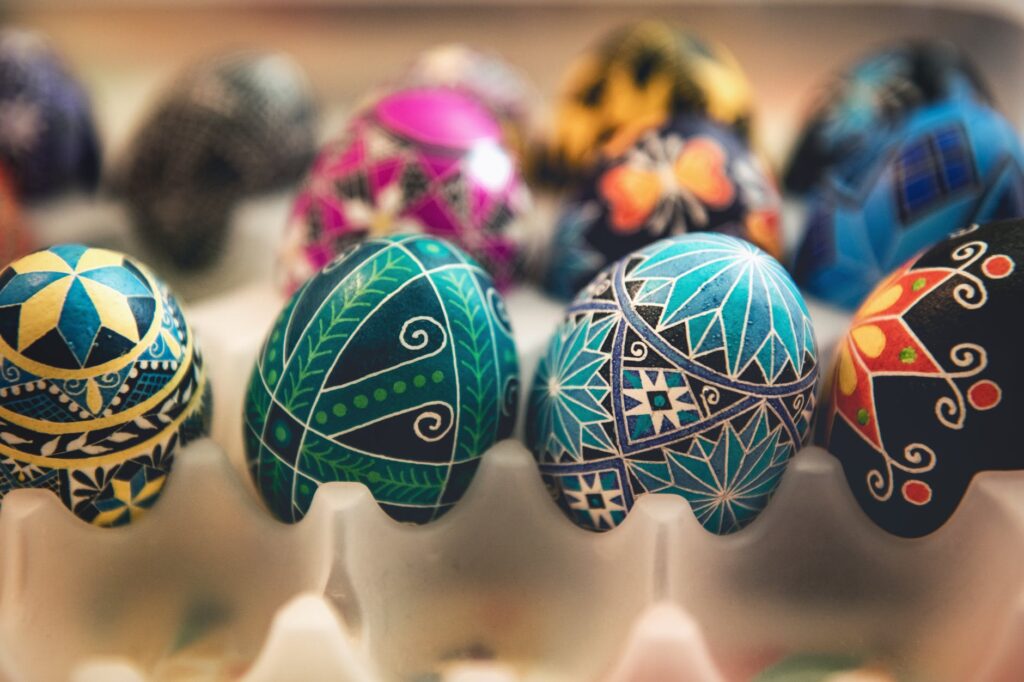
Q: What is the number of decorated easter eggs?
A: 13